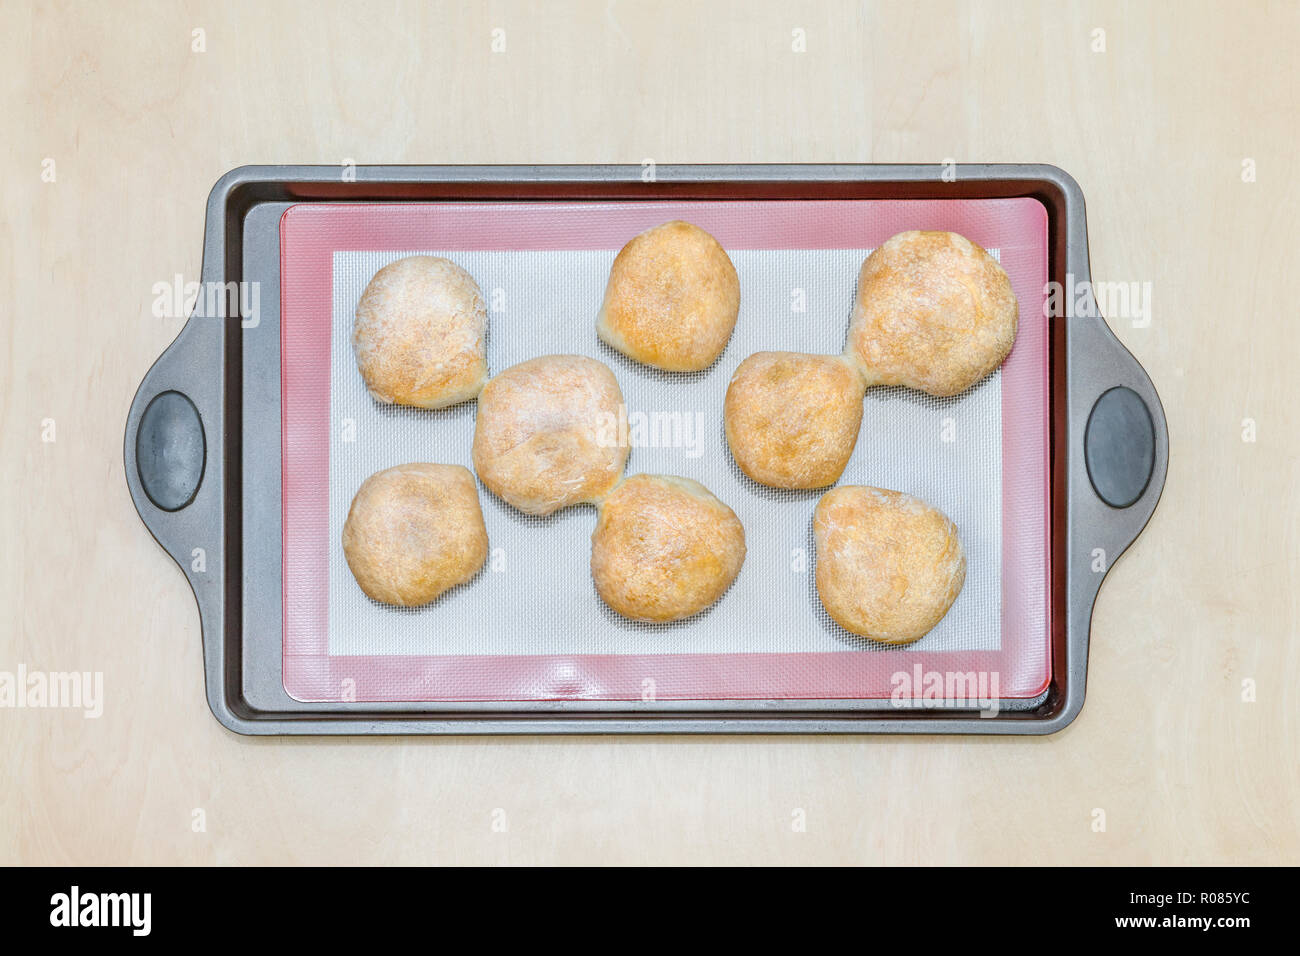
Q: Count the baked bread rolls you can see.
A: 8